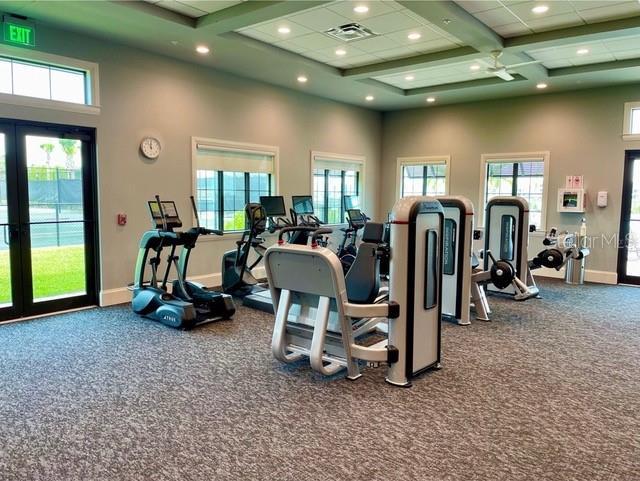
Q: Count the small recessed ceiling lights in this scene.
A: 13